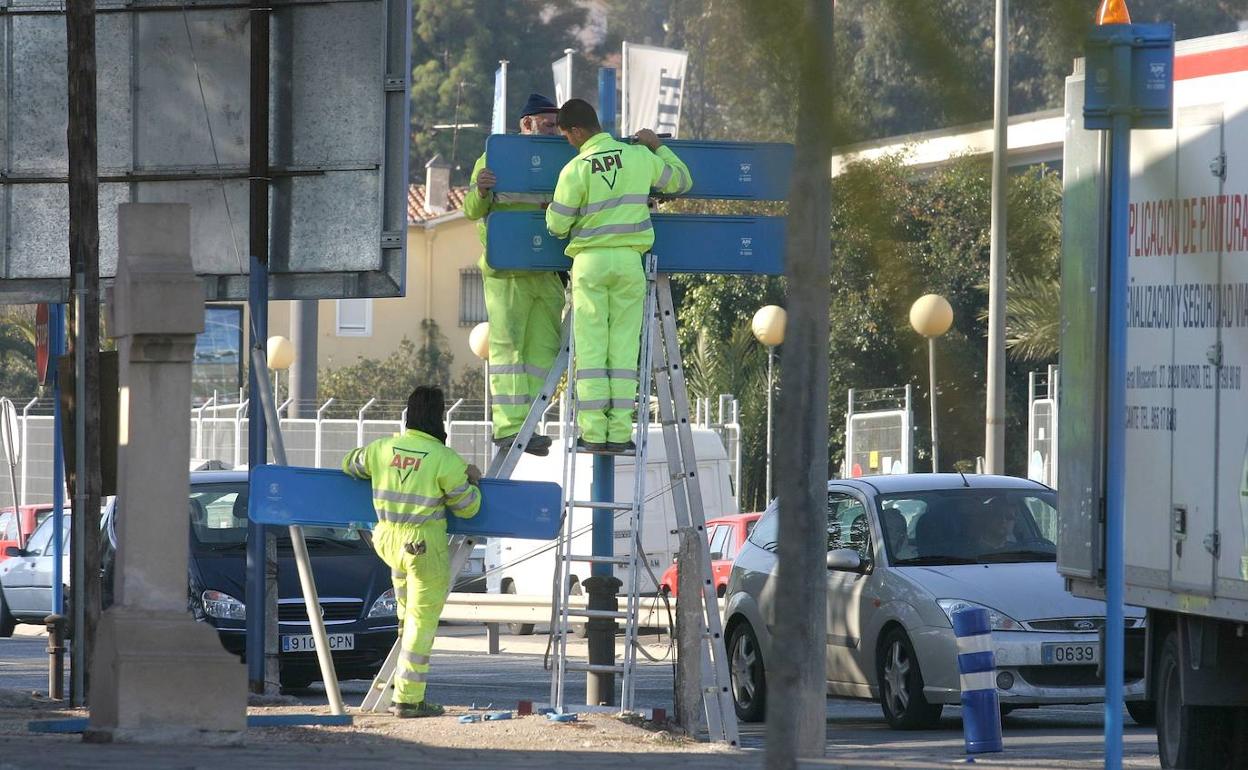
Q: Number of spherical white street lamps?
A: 4